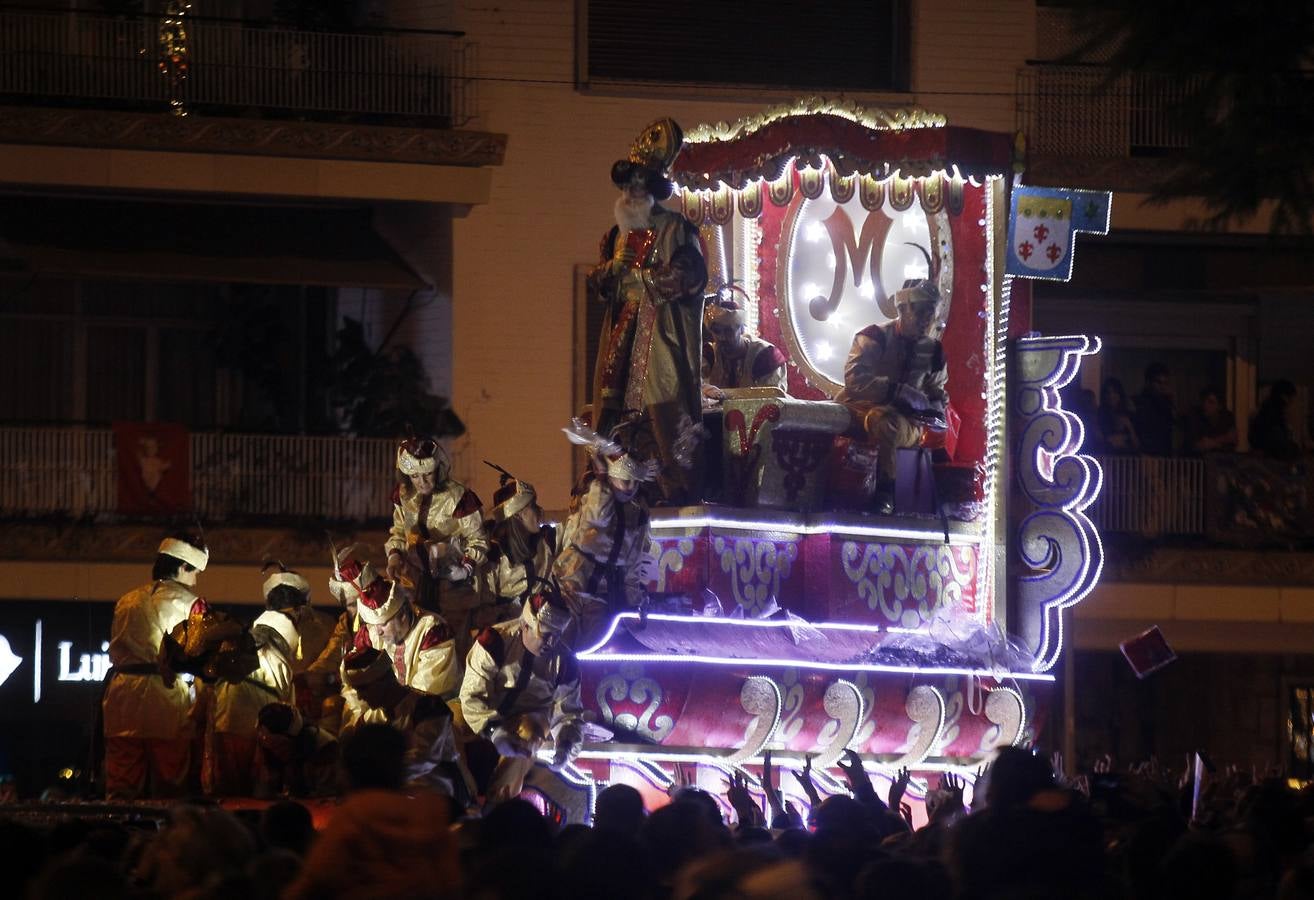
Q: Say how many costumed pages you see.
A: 12